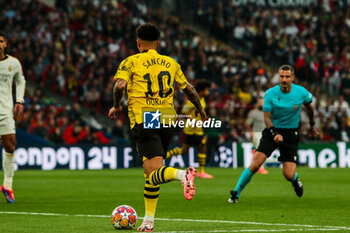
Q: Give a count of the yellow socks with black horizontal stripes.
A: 4